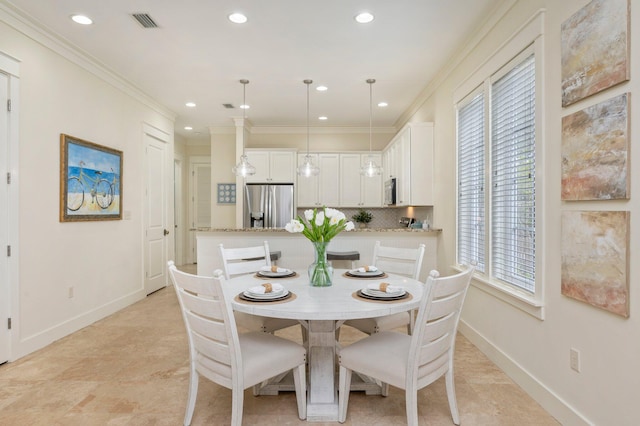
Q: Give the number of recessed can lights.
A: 9